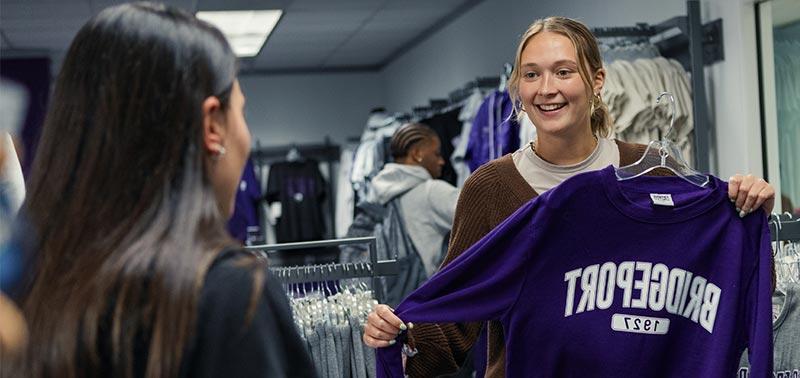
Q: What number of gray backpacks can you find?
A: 1